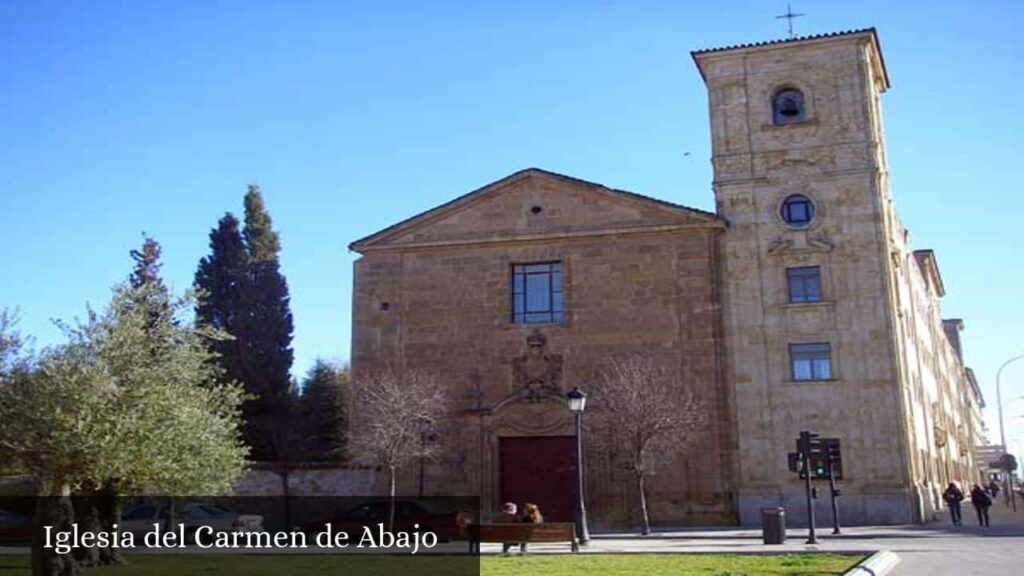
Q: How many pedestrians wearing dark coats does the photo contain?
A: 2